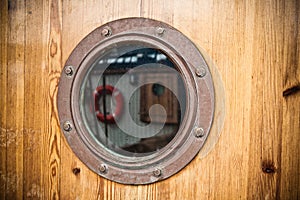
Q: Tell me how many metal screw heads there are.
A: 8